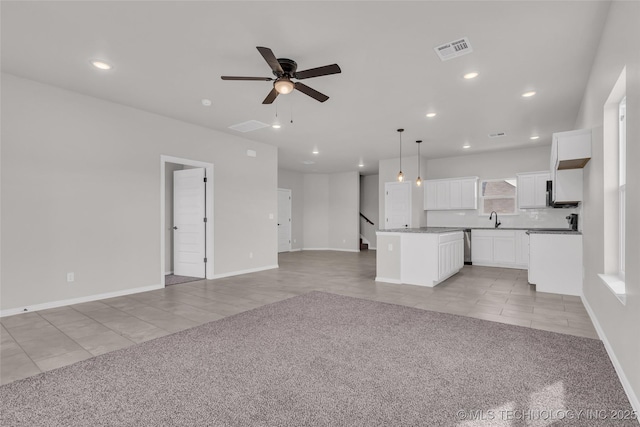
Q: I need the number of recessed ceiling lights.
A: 9